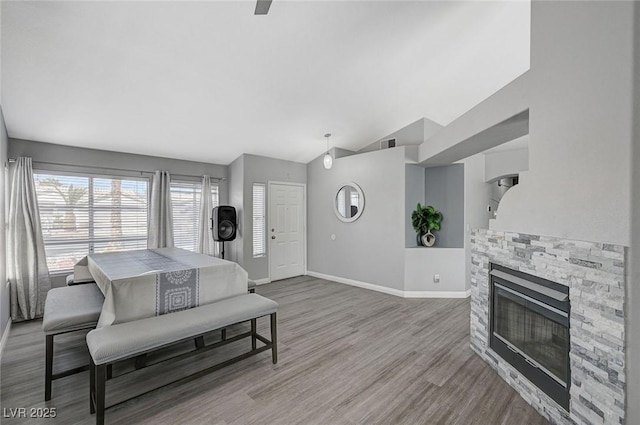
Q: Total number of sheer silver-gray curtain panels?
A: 3